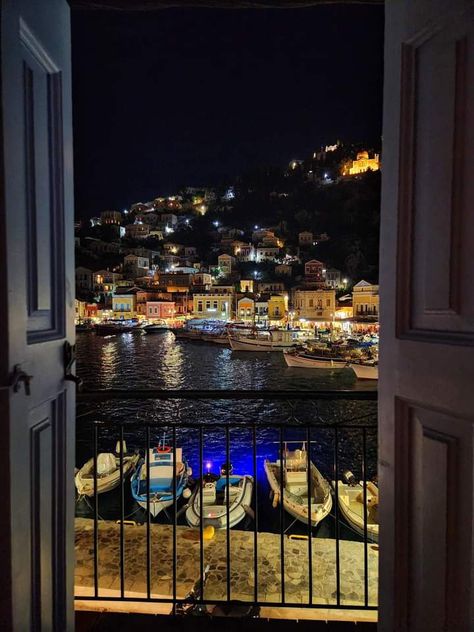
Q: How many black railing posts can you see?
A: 11